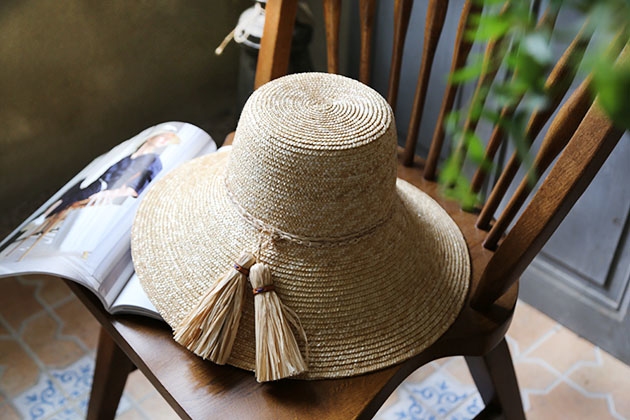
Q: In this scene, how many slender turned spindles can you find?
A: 9